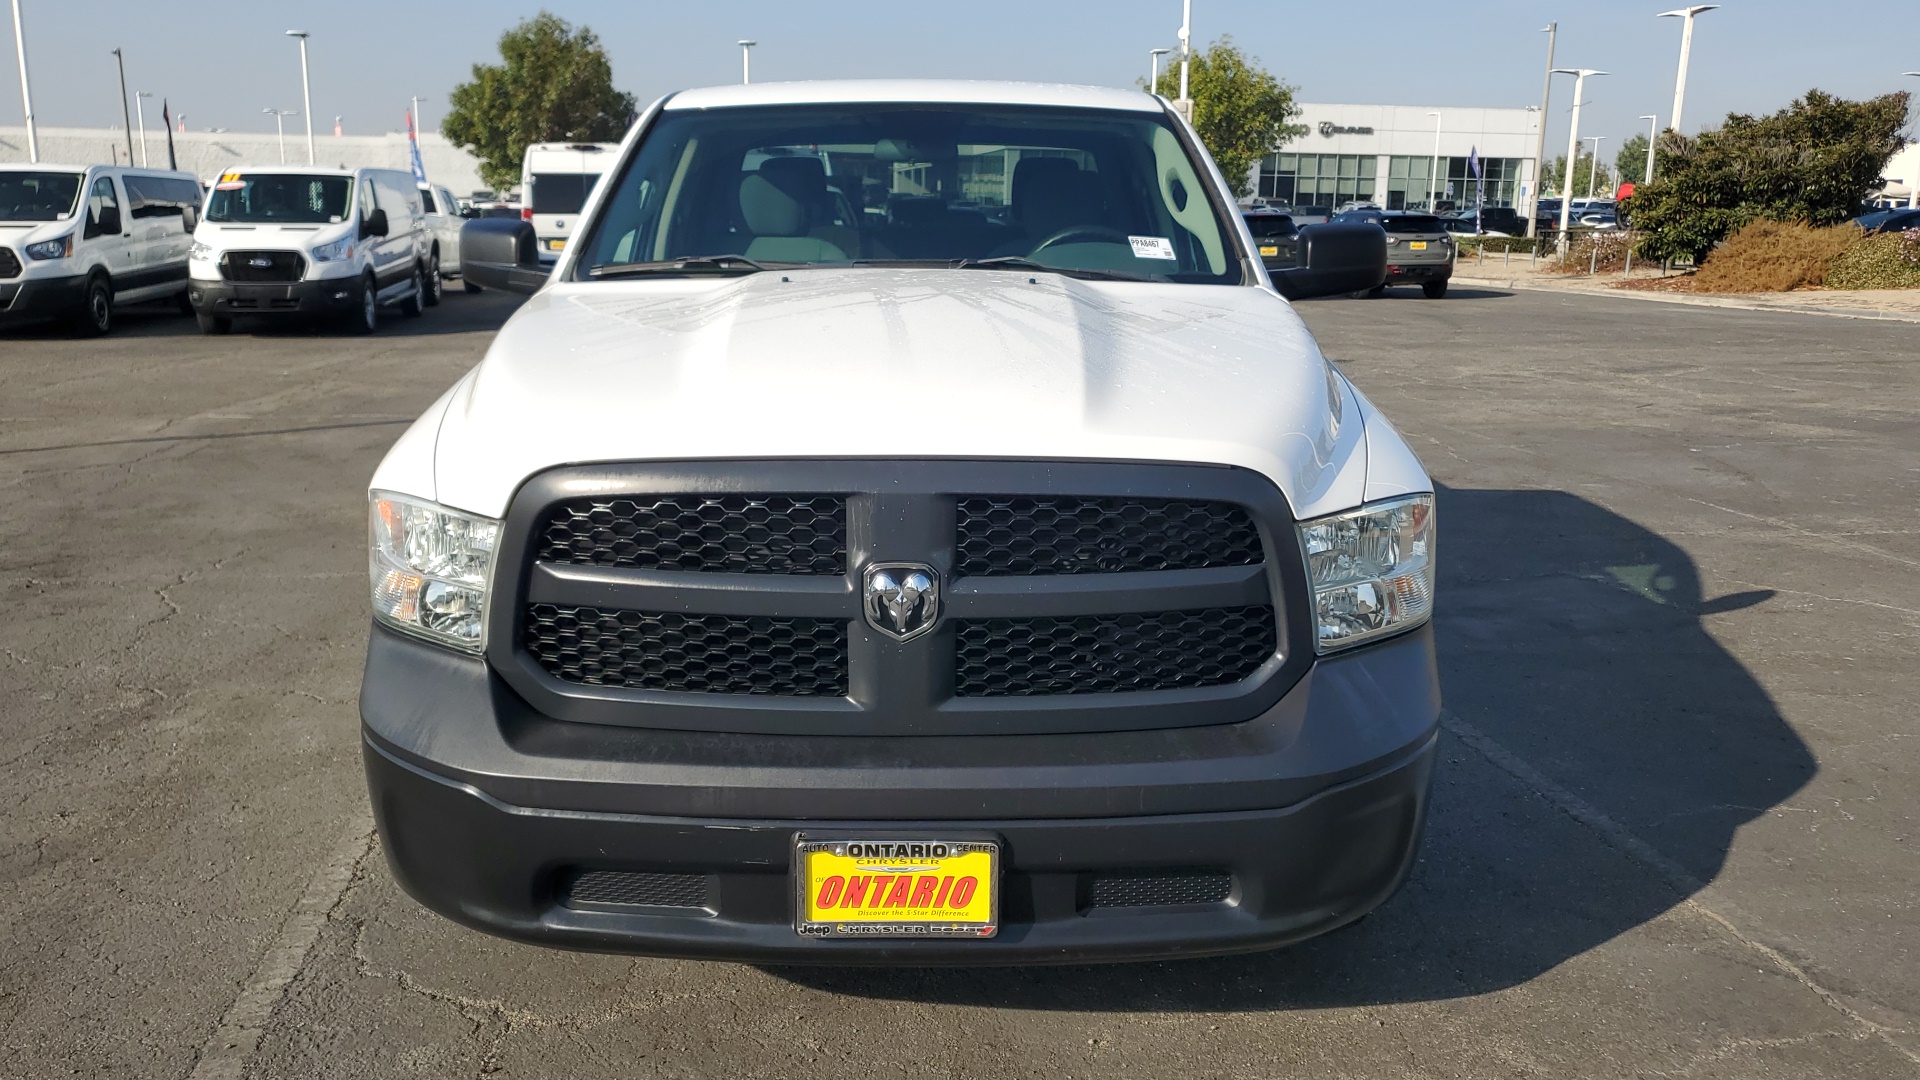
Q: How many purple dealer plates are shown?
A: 0